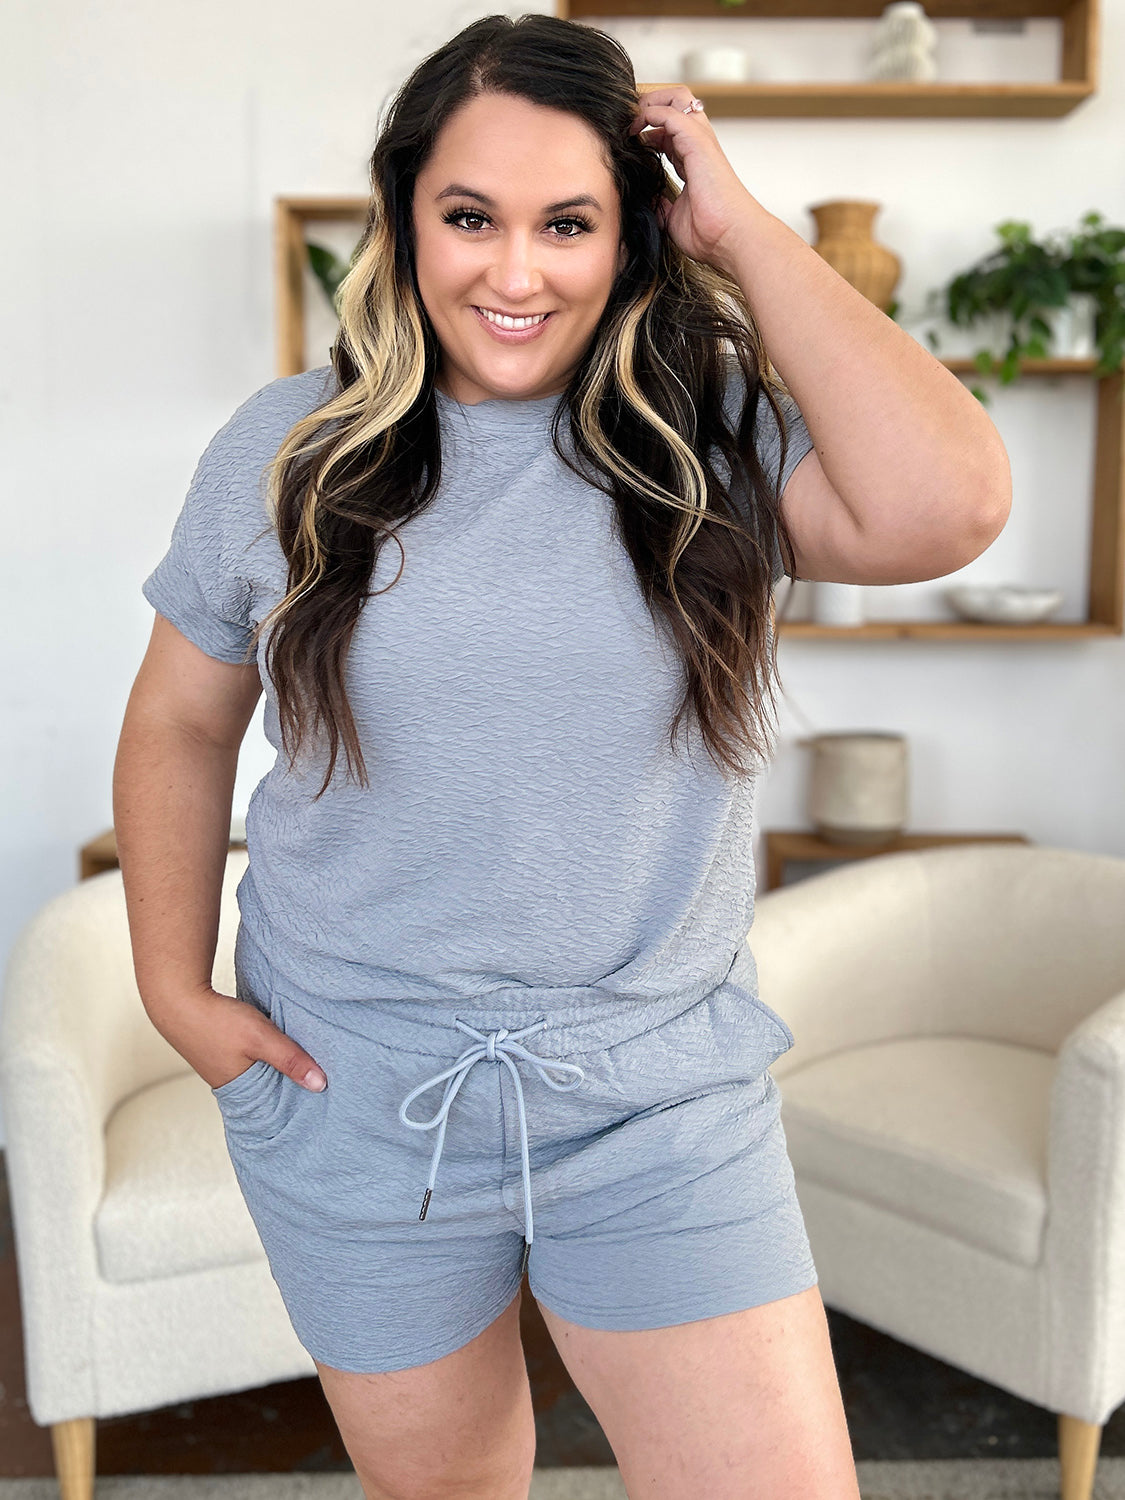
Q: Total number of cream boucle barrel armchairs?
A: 2